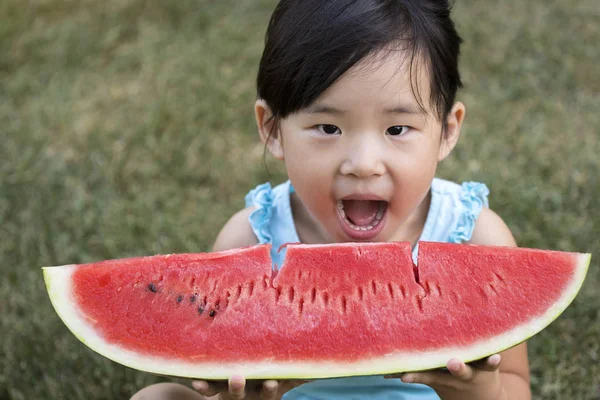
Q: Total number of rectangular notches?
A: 2